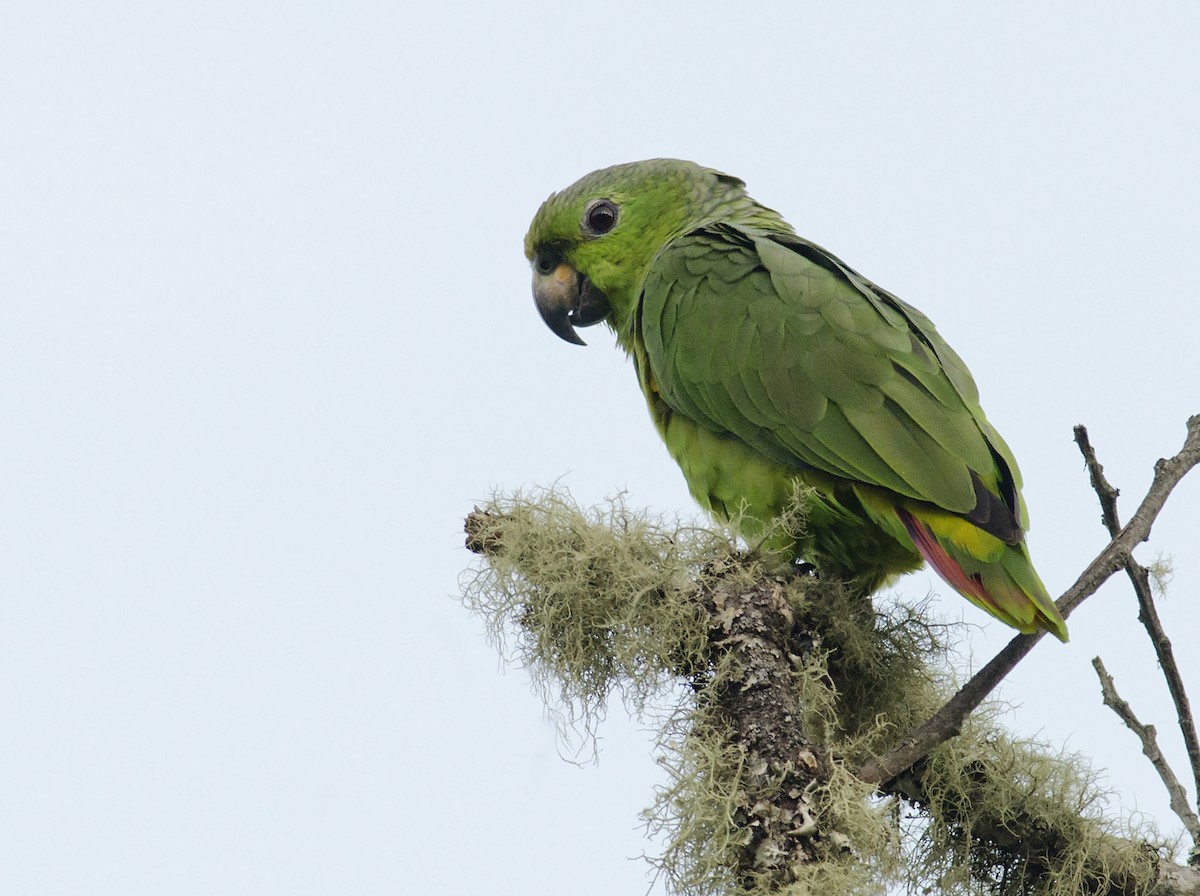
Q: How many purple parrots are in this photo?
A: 0